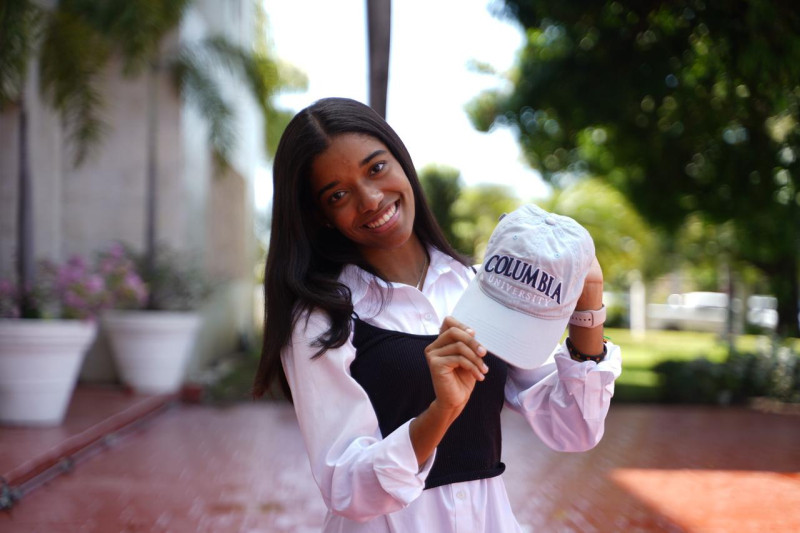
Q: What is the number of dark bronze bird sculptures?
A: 0